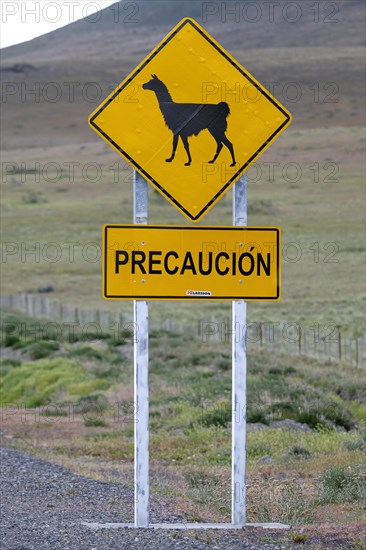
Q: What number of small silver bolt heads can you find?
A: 4